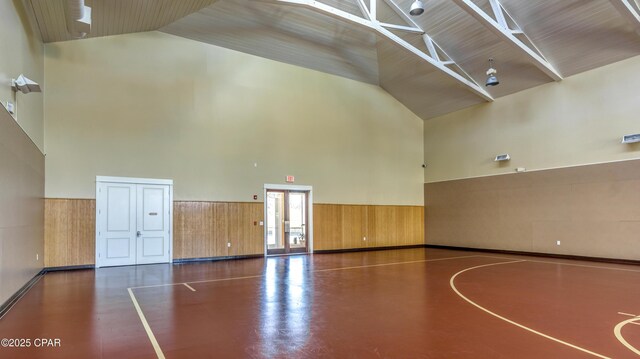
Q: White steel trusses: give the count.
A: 3